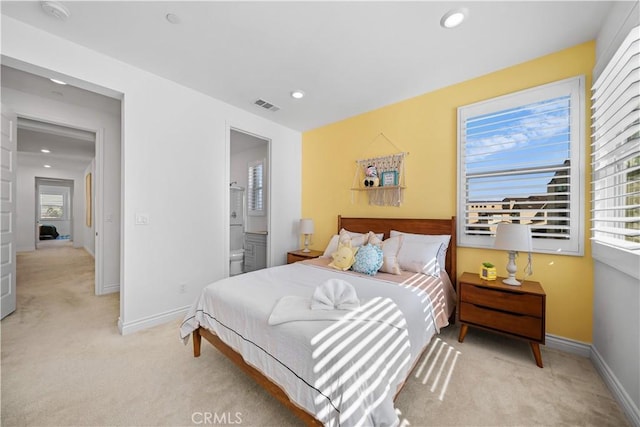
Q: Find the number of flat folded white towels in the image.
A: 1